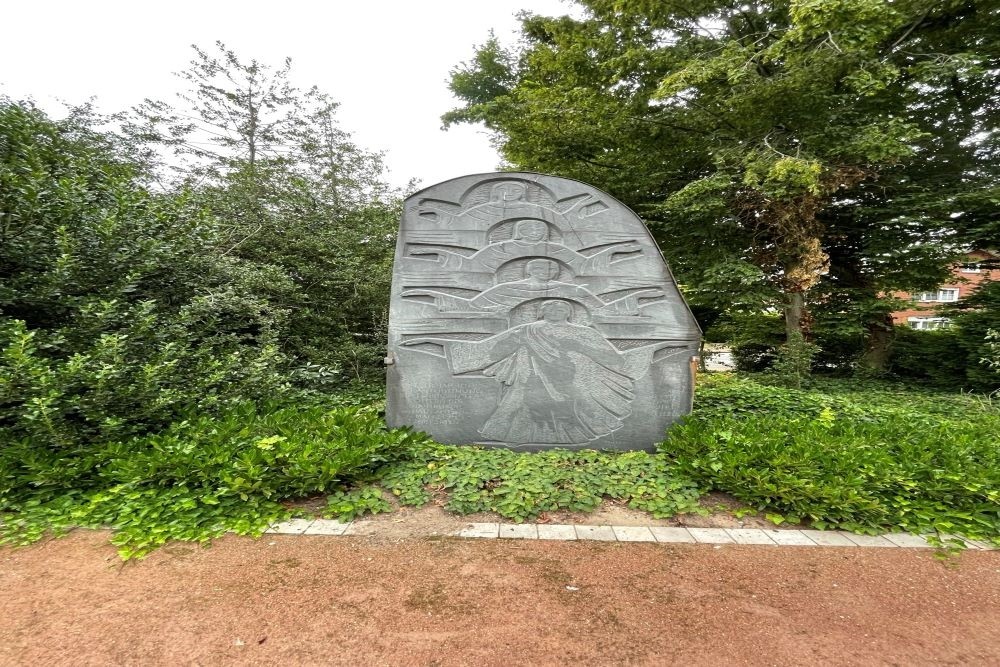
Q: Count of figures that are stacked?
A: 4